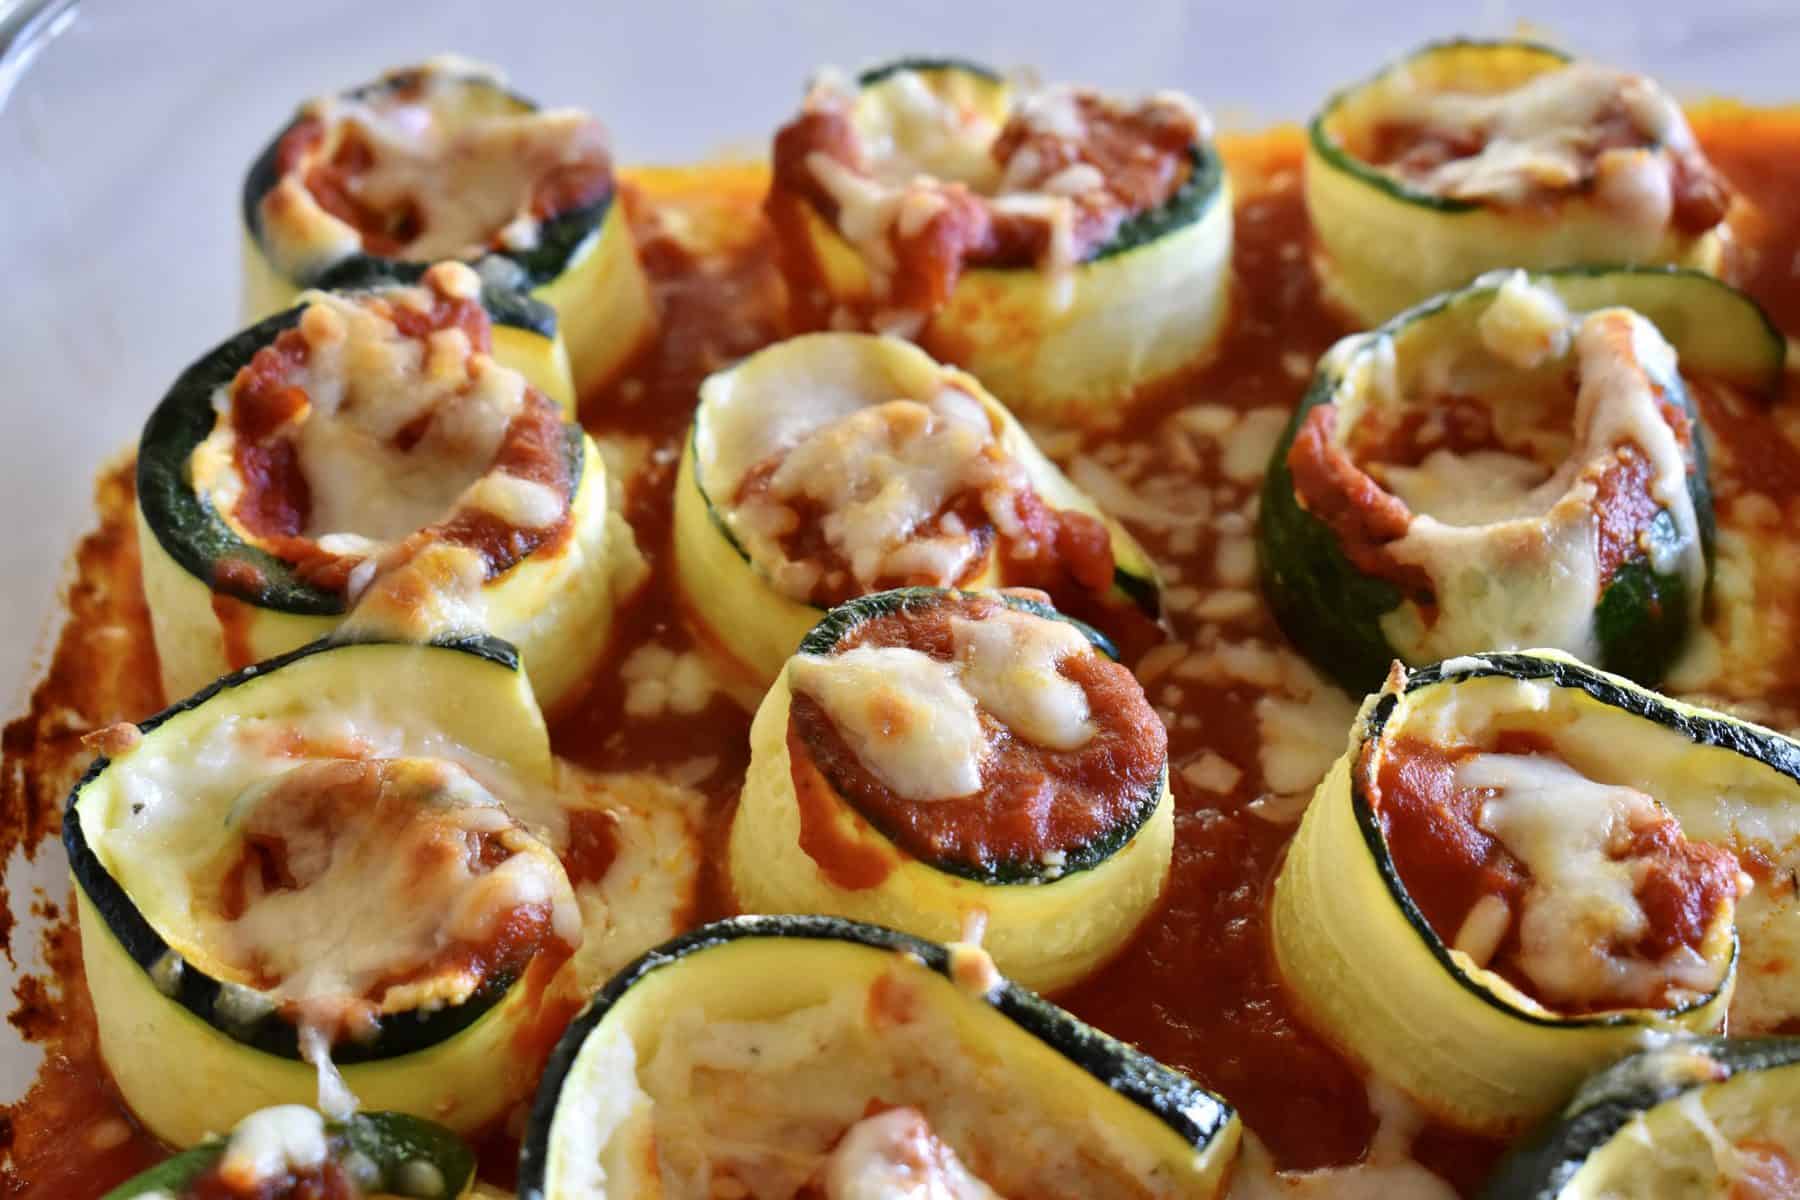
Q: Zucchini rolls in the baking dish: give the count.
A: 12